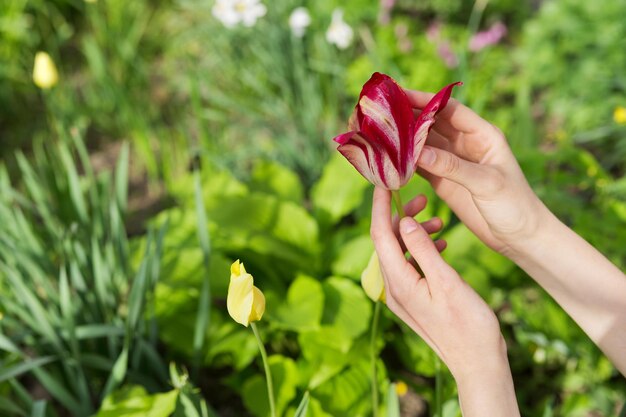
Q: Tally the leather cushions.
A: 0